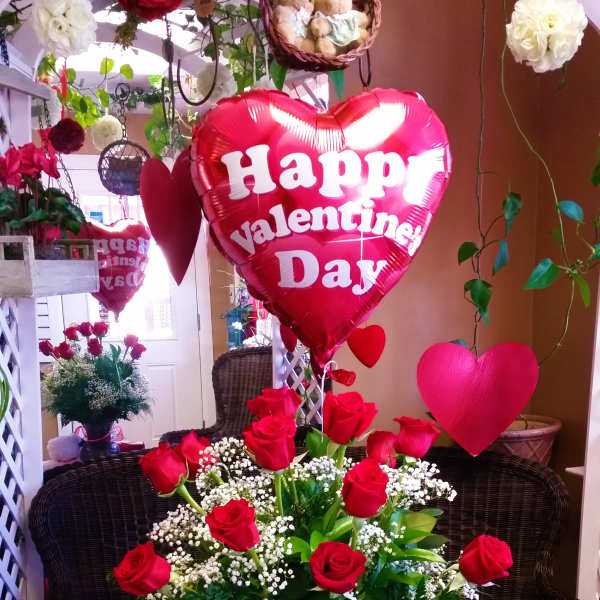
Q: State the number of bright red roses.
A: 12